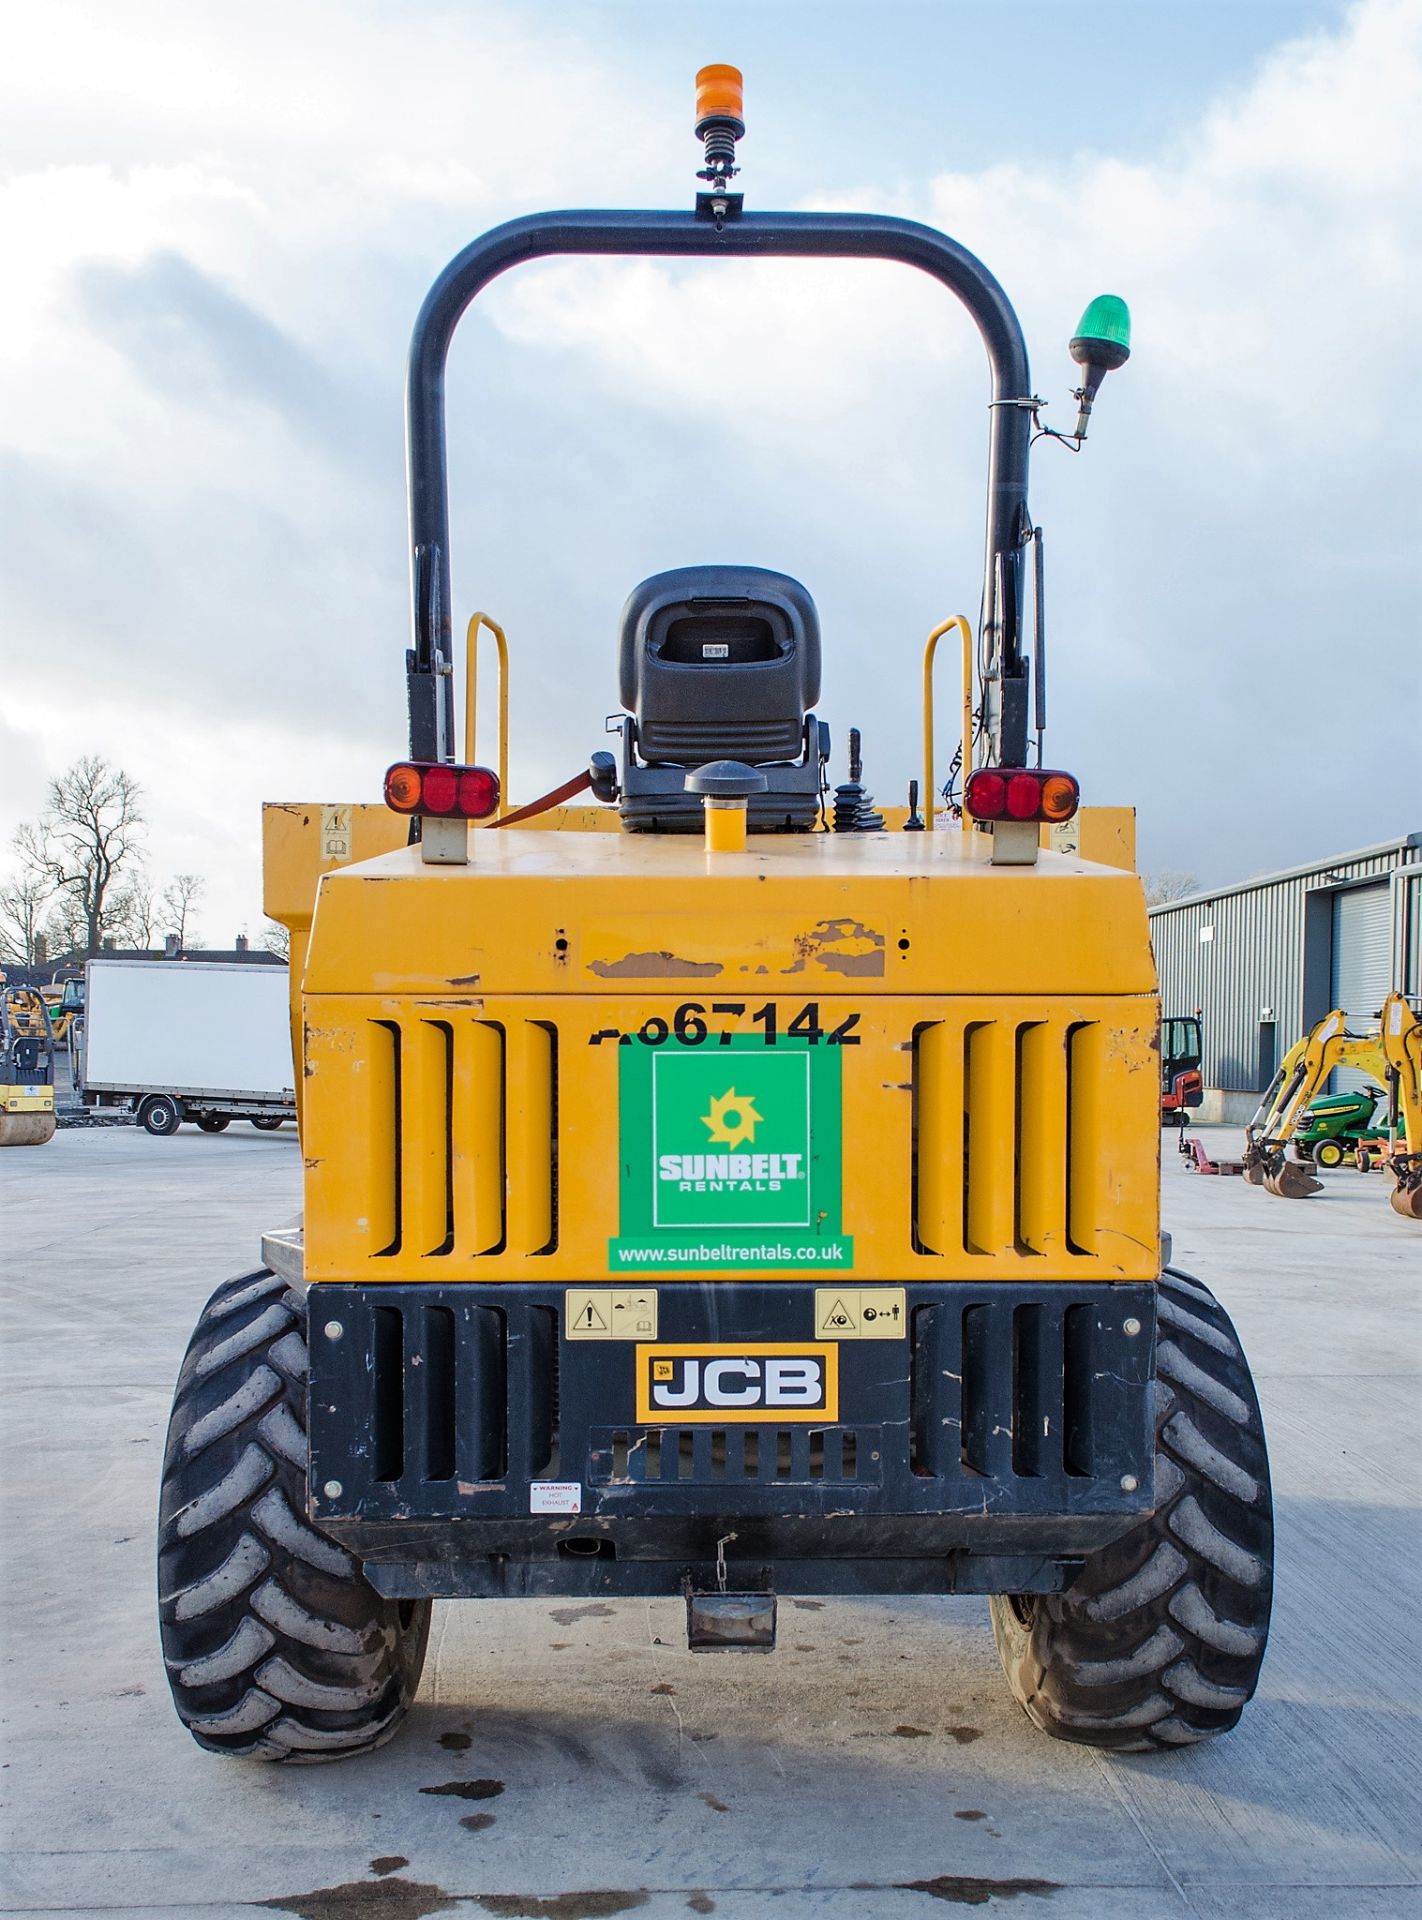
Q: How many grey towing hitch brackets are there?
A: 1